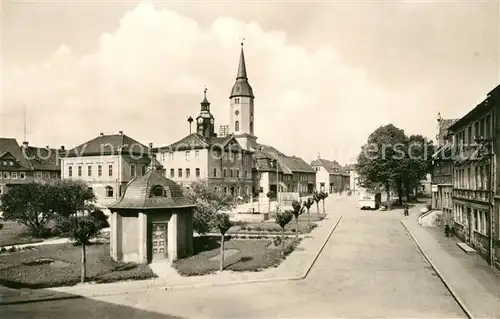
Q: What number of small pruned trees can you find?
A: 7